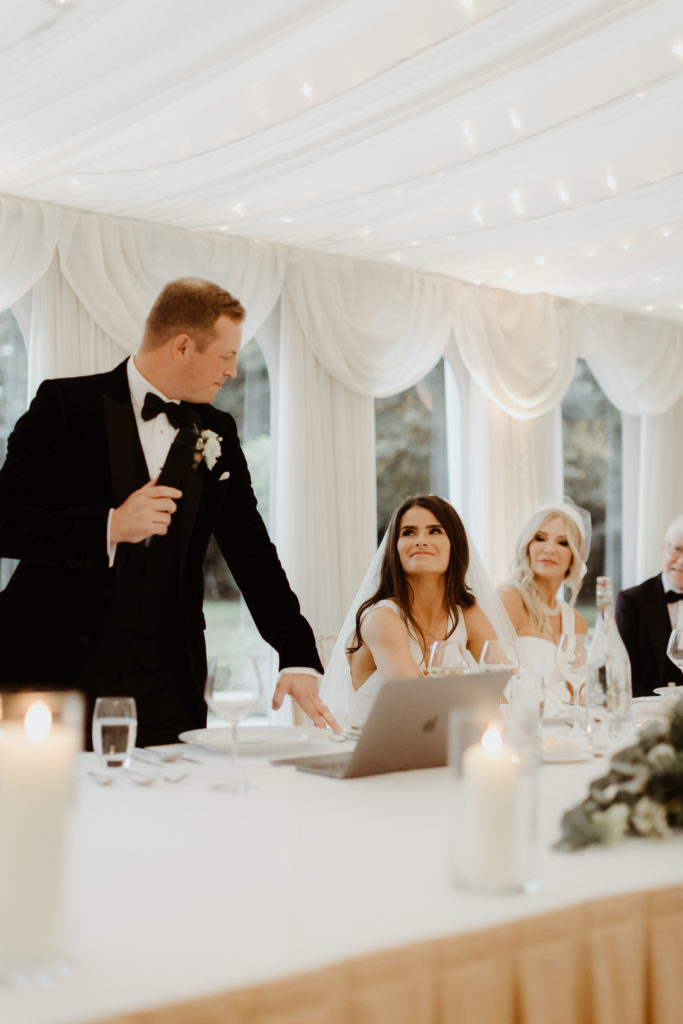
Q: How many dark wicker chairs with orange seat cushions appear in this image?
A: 0